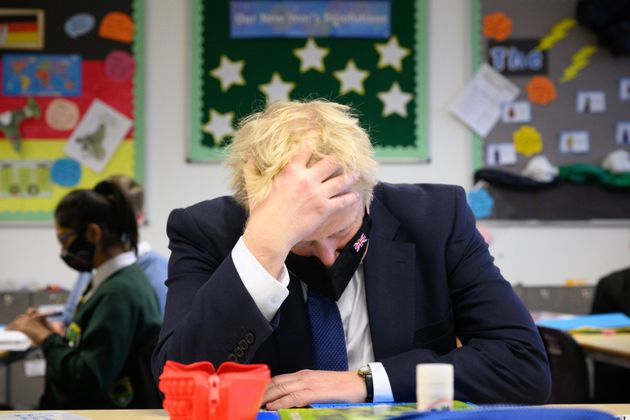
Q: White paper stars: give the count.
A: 7